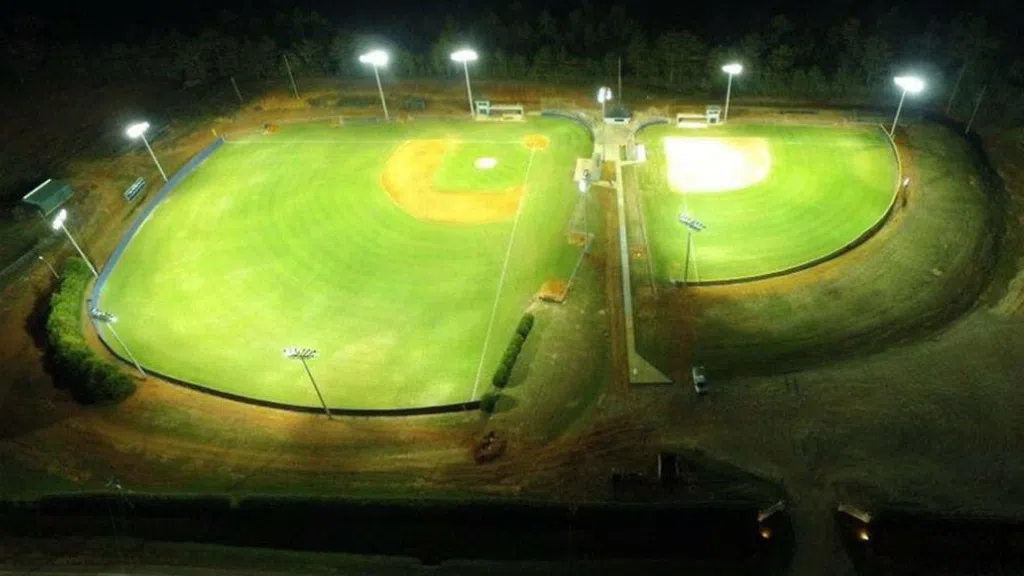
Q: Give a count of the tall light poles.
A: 11